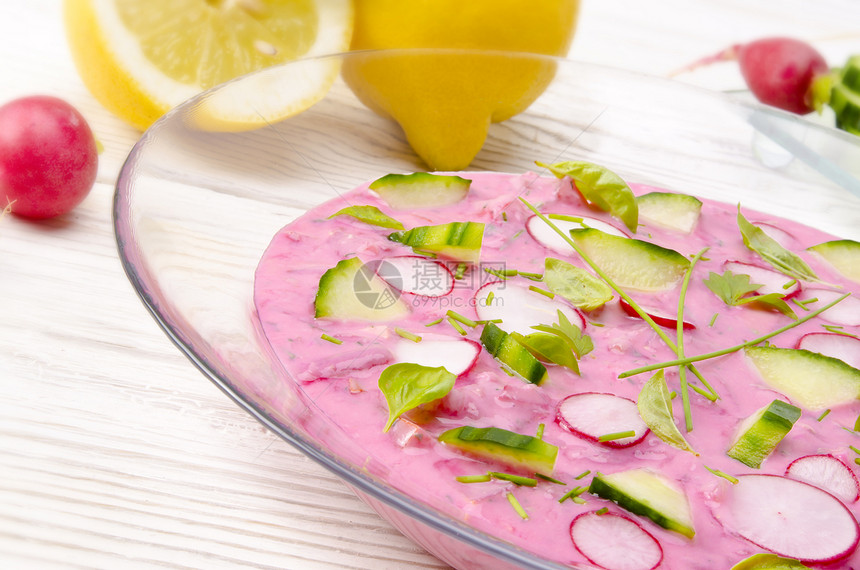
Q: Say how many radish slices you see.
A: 13